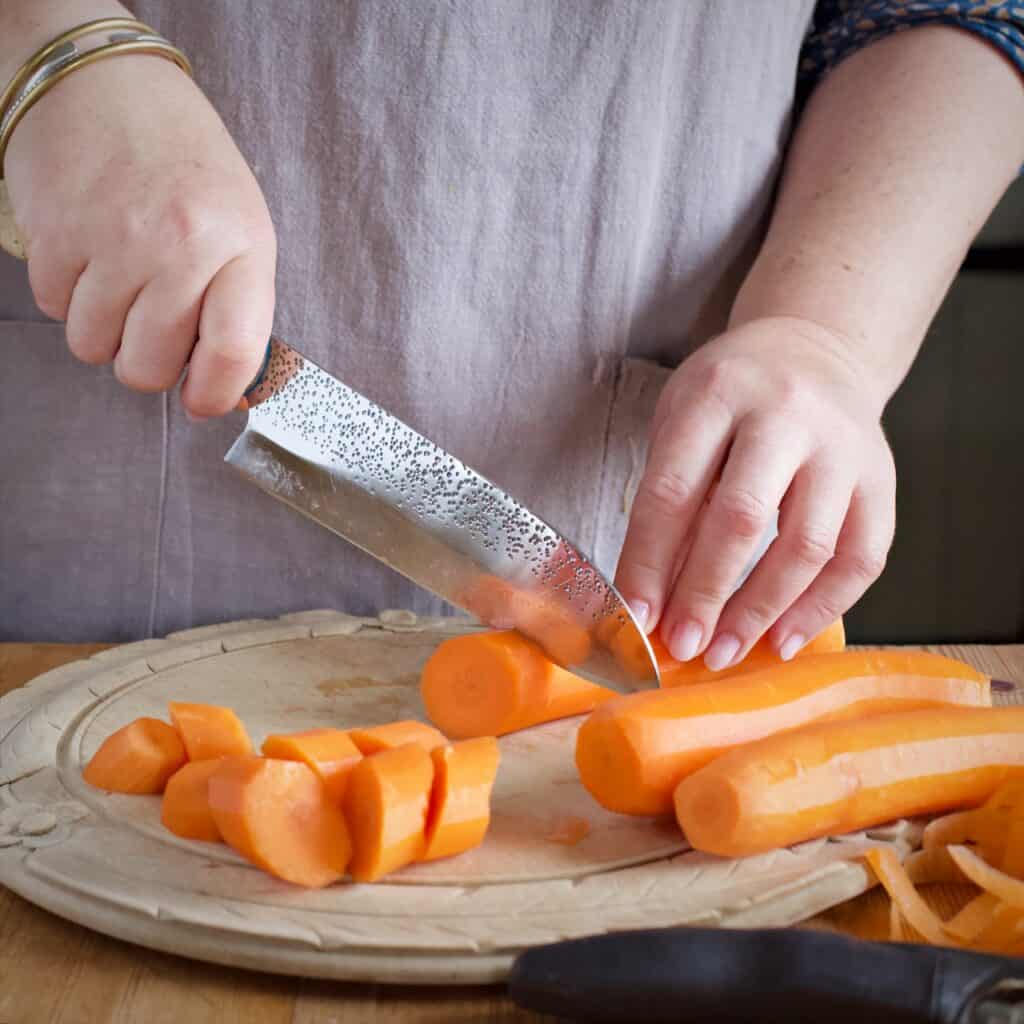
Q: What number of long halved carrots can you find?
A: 2